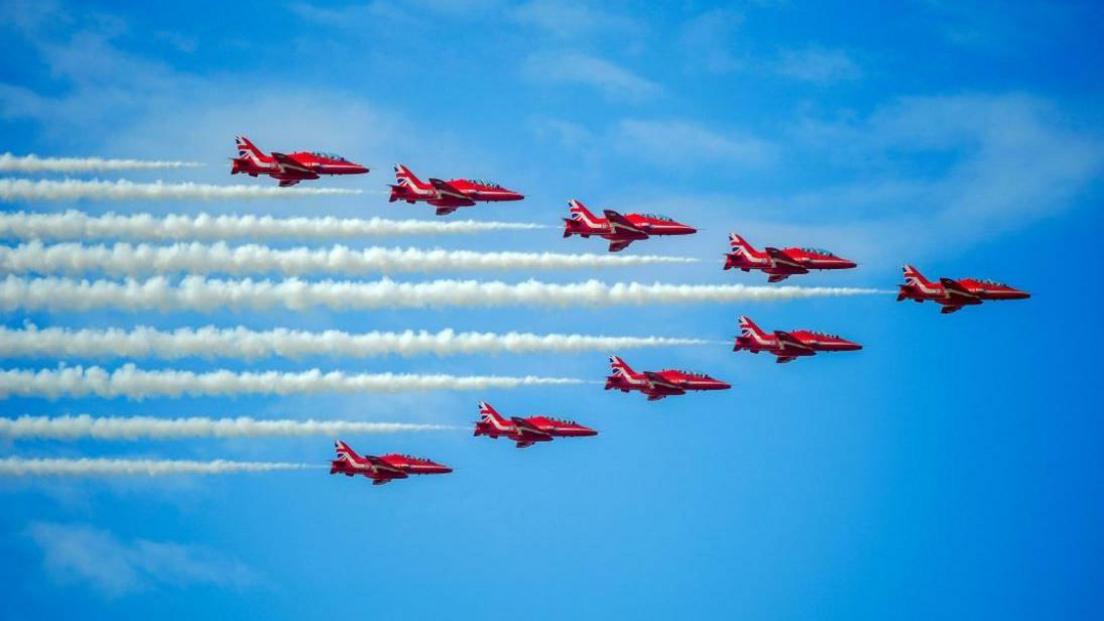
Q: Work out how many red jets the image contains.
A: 9